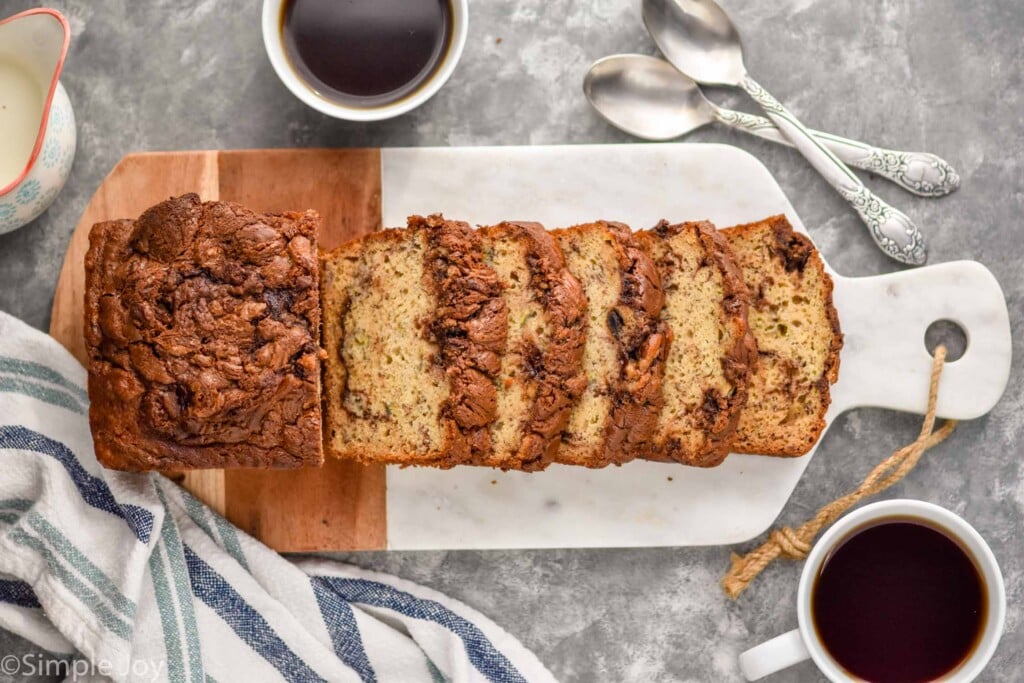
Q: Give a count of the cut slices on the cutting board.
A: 5